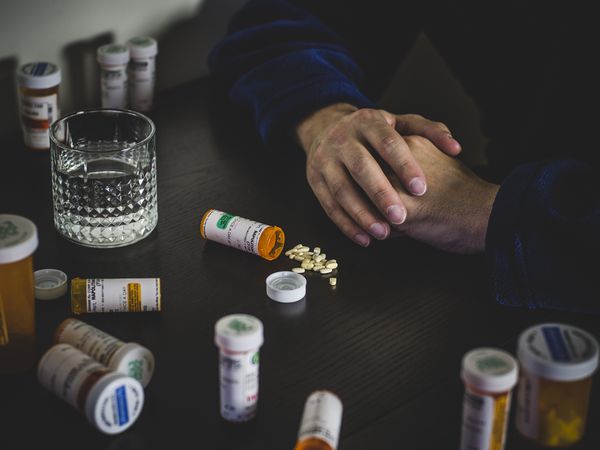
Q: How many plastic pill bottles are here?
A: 12